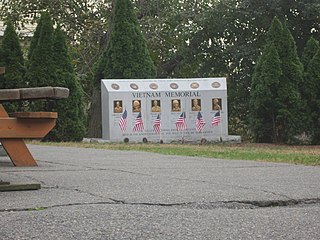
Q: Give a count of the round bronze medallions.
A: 6